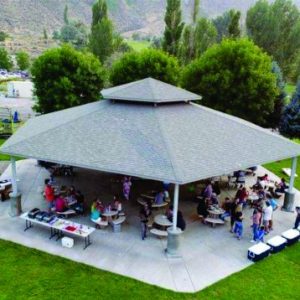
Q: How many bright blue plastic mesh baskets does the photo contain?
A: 0